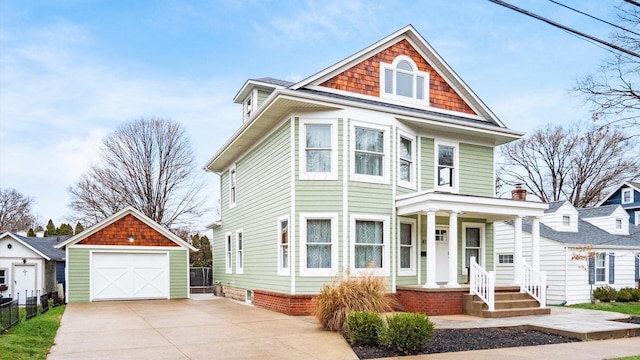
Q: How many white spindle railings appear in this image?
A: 2